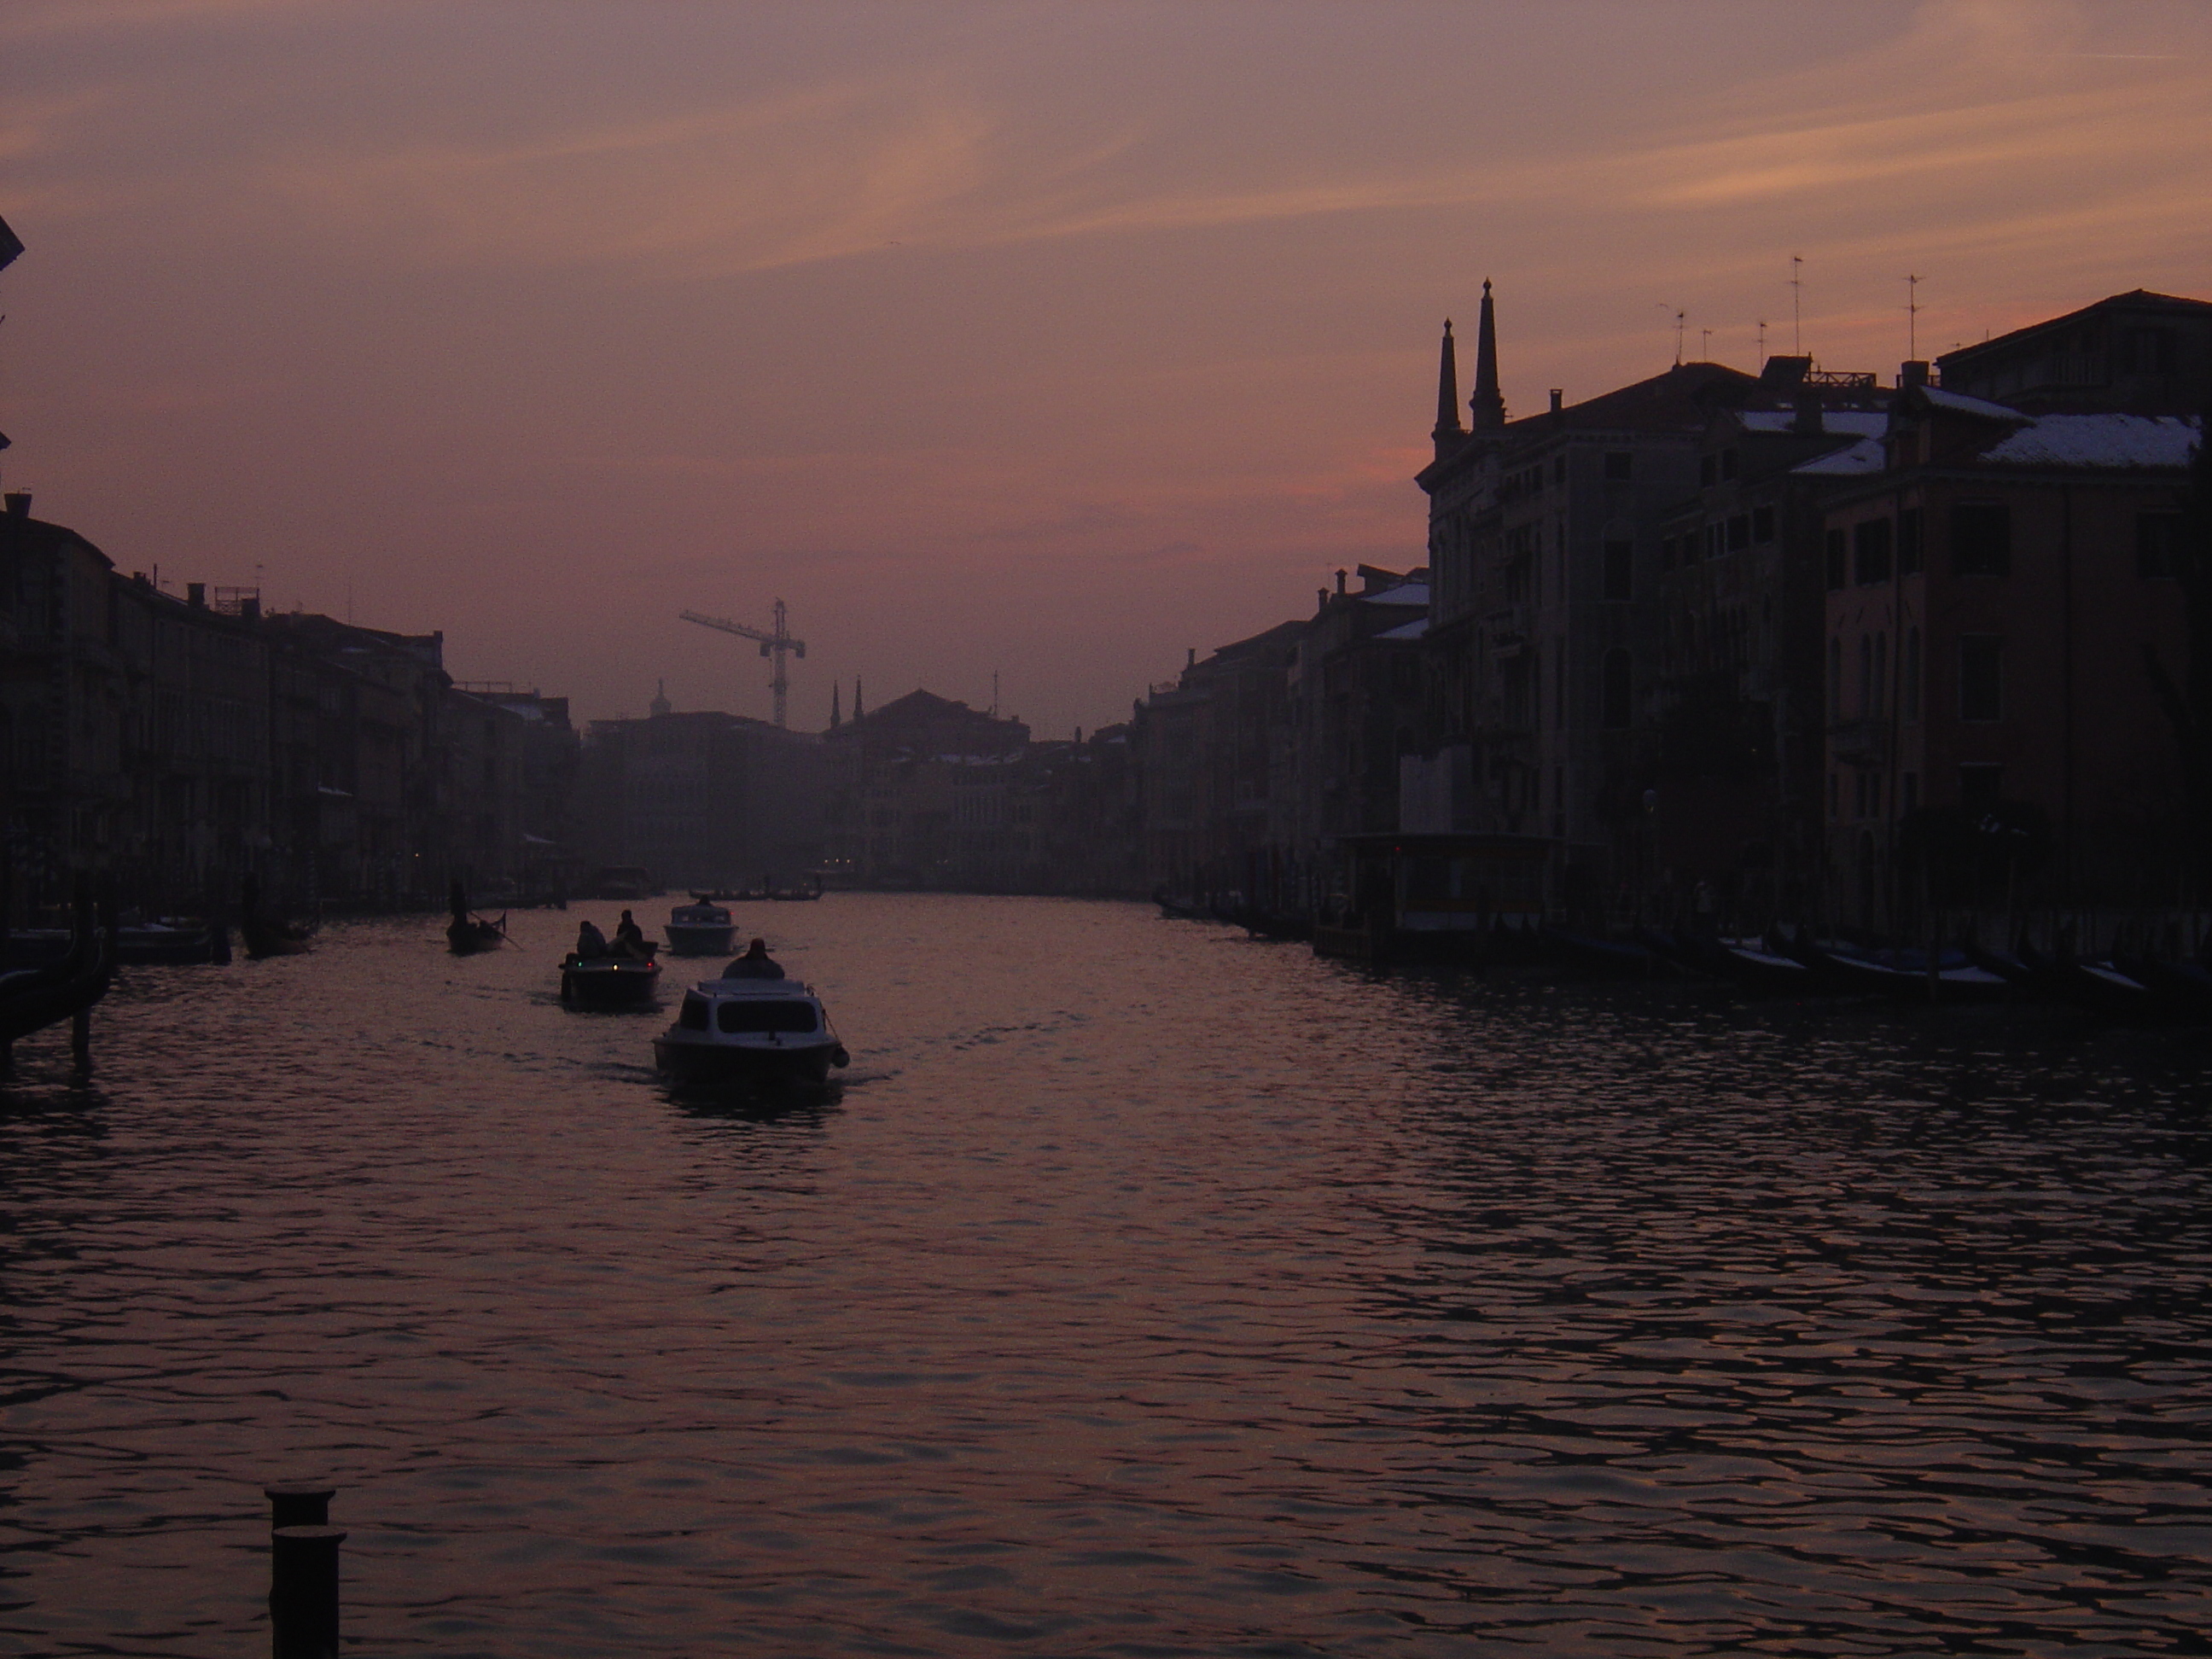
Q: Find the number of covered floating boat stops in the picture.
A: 1